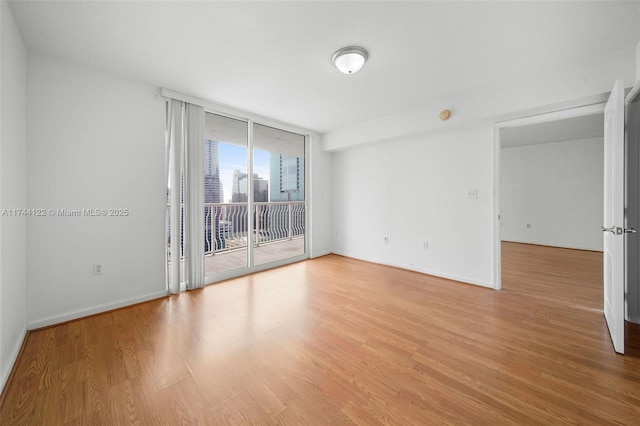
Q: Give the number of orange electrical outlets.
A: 0